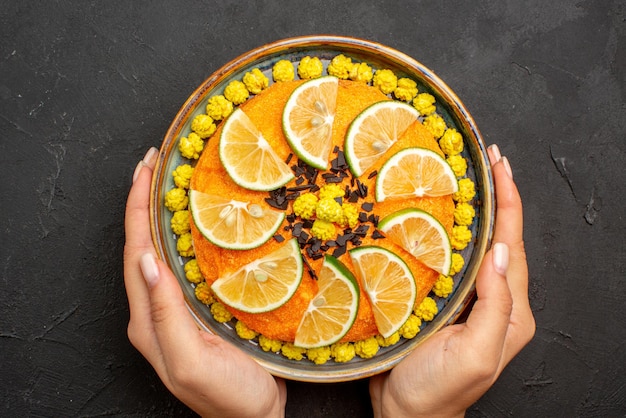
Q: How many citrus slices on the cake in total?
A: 9